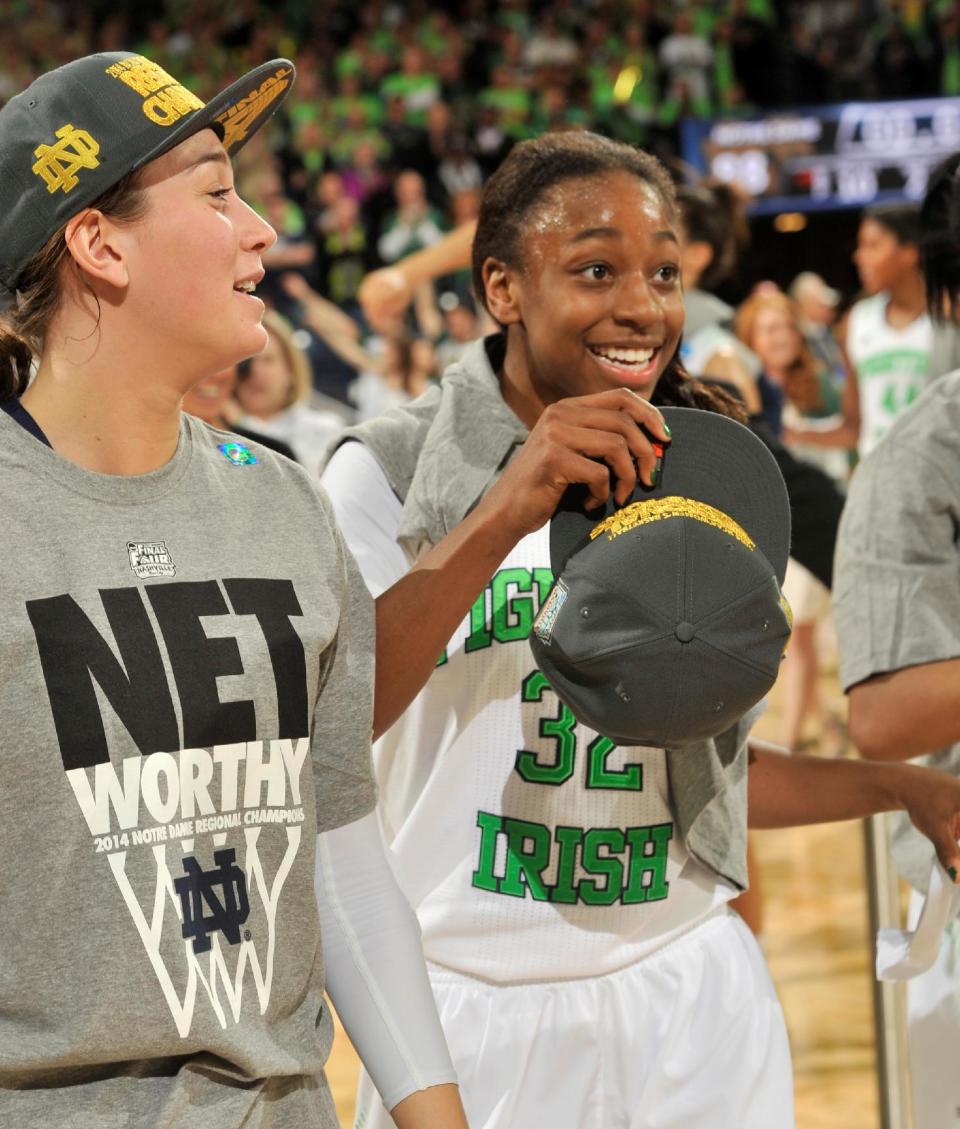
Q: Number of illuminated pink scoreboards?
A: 0